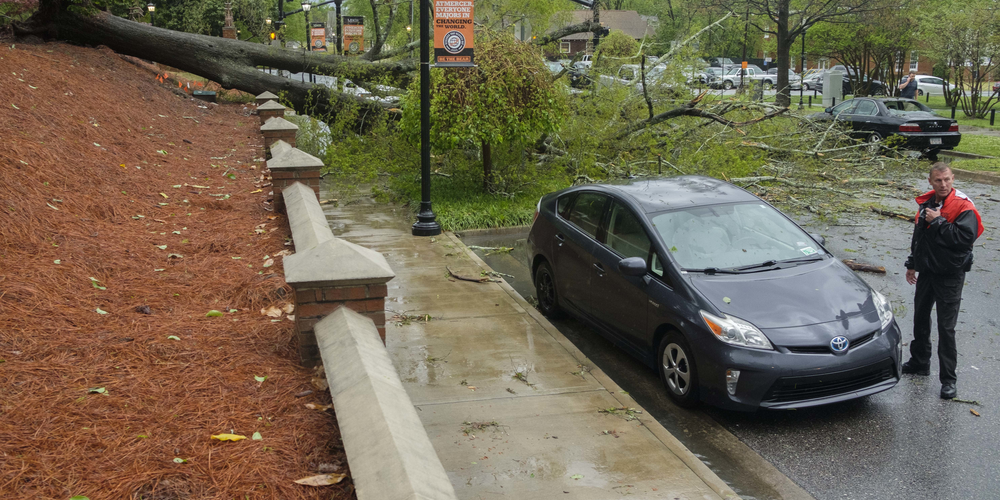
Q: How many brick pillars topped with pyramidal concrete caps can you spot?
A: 5